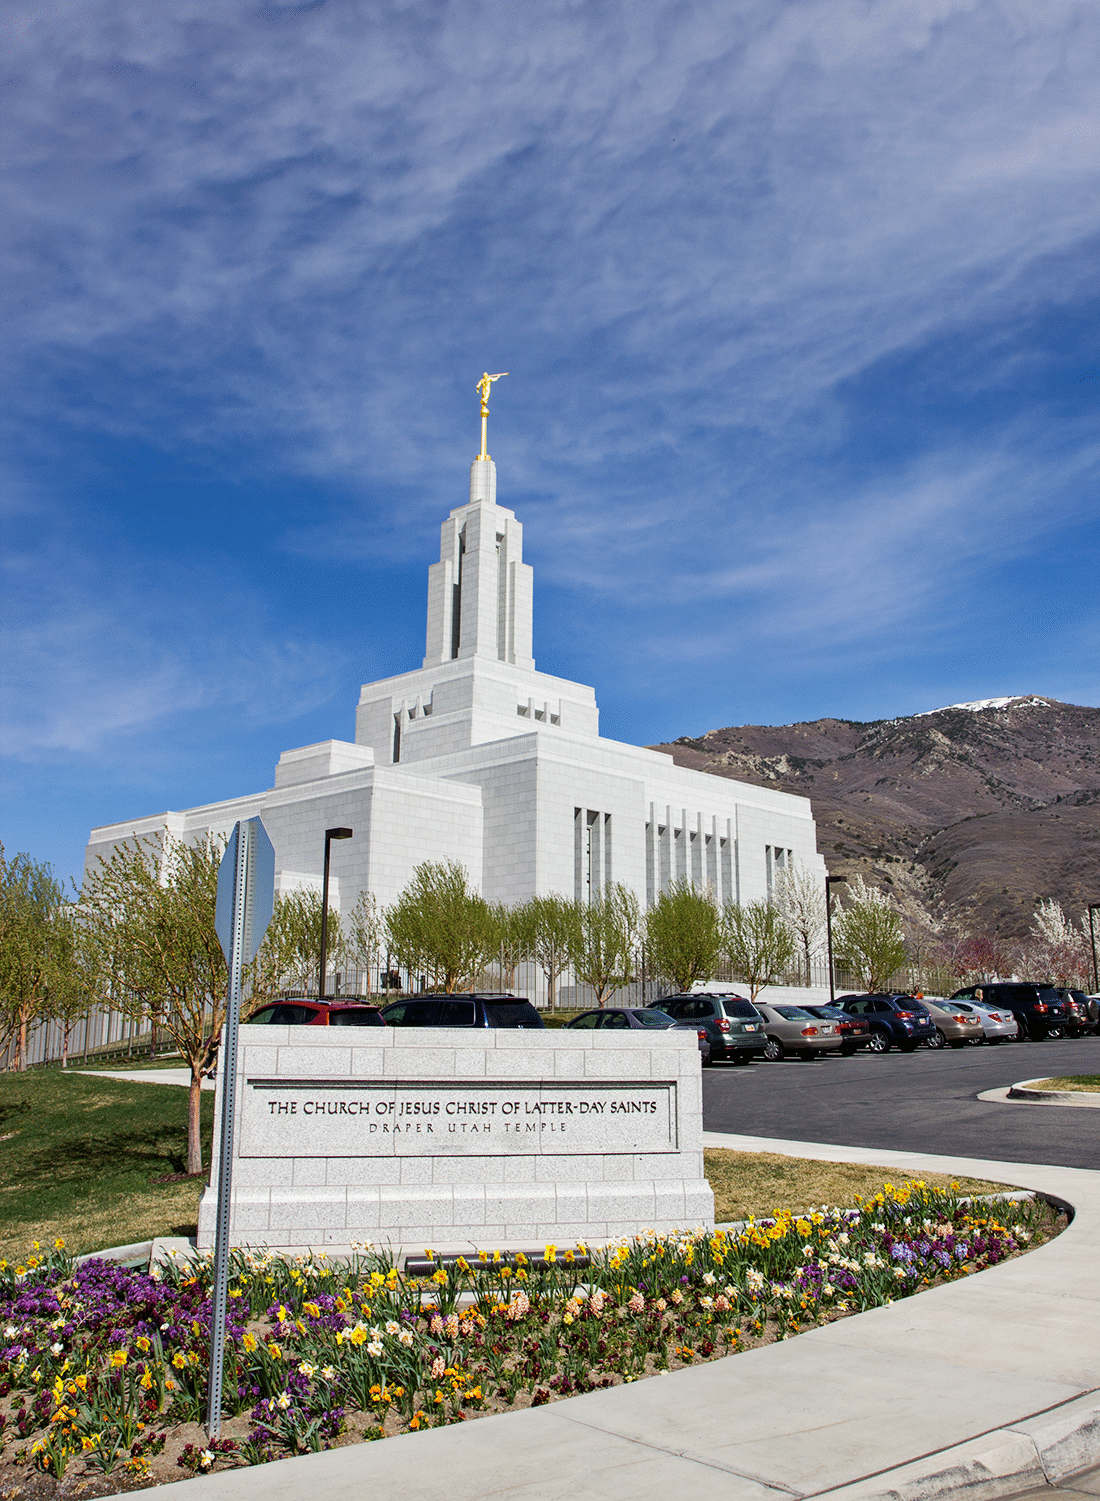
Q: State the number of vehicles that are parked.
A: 12